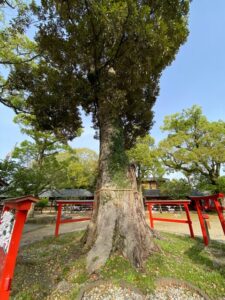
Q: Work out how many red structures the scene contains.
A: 4